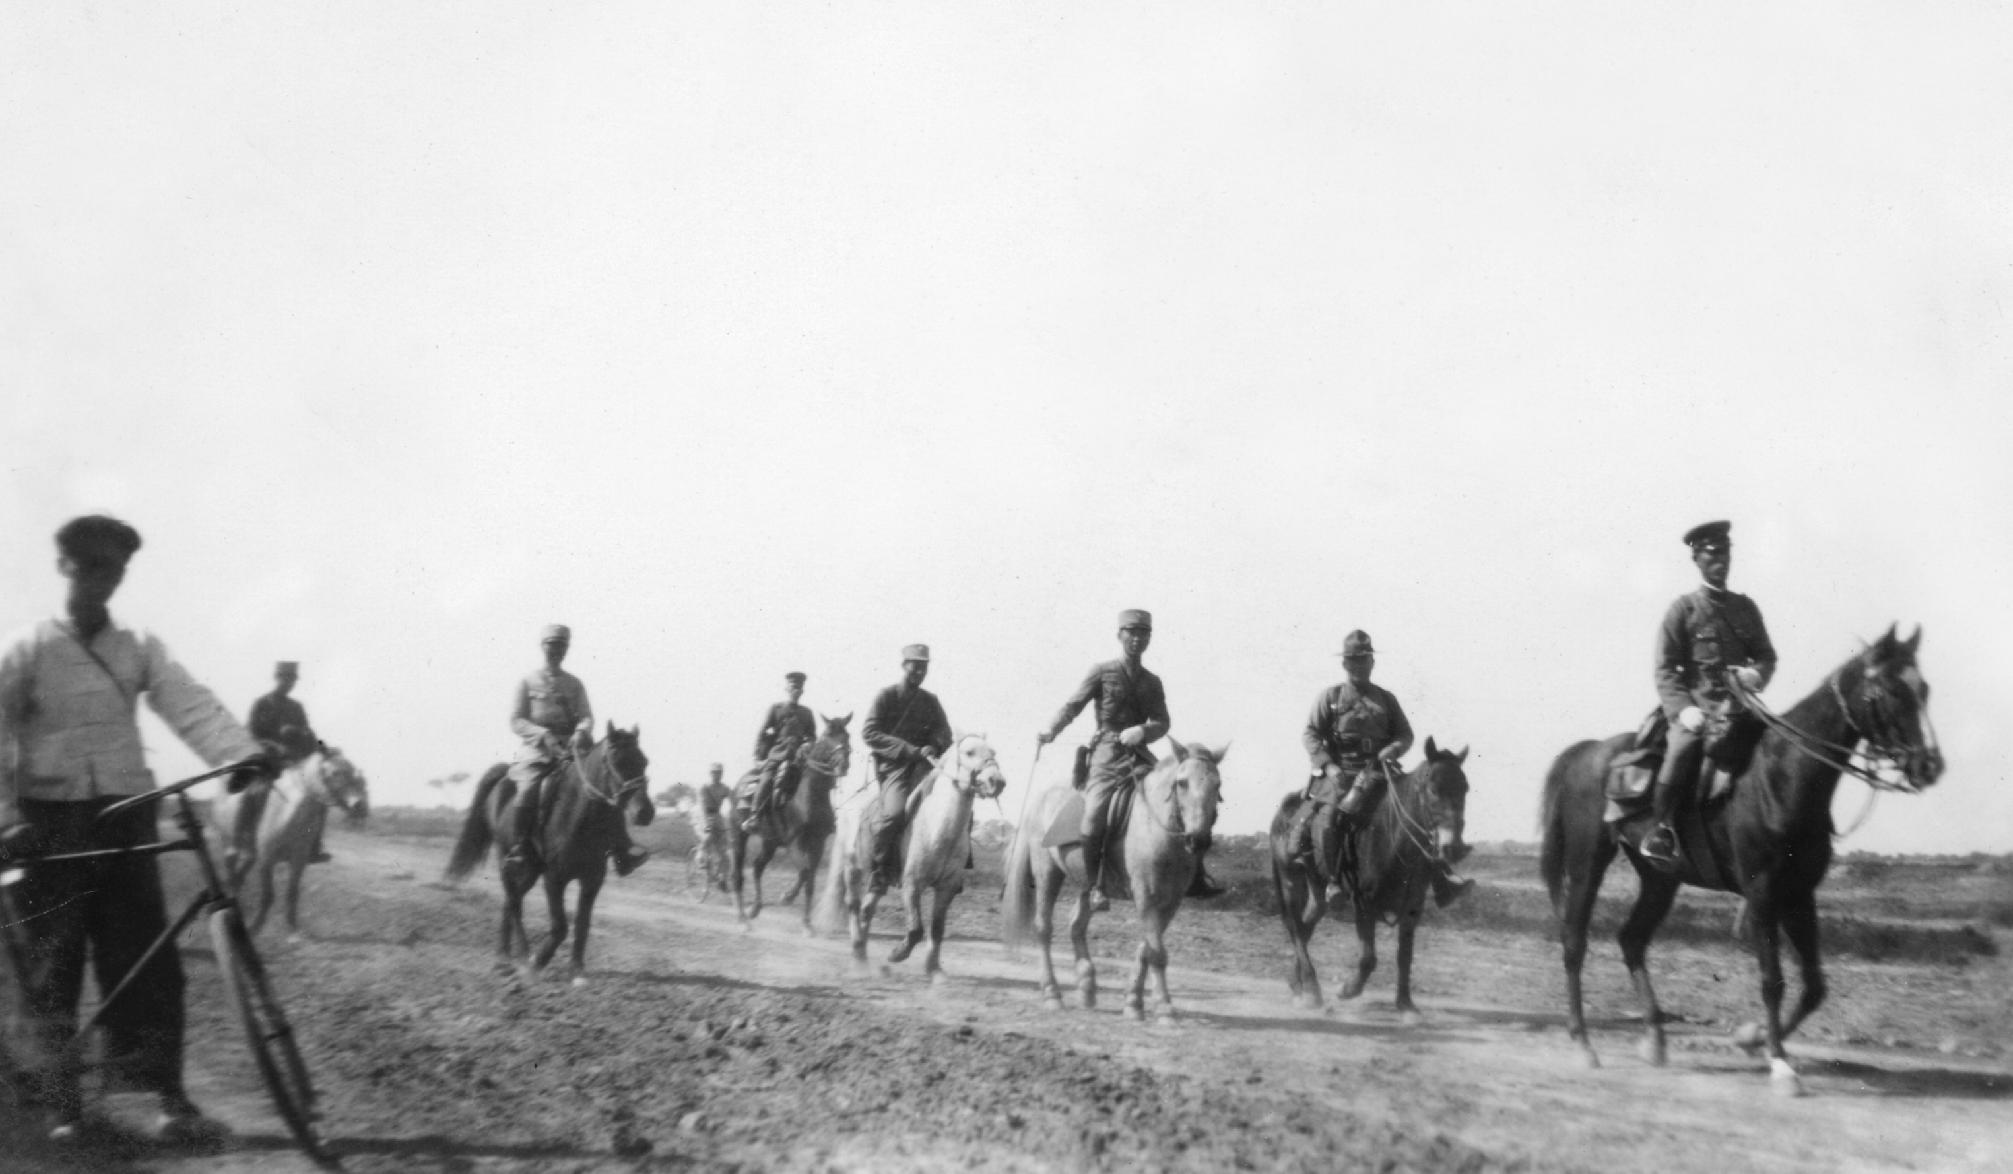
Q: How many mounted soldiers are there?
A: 7